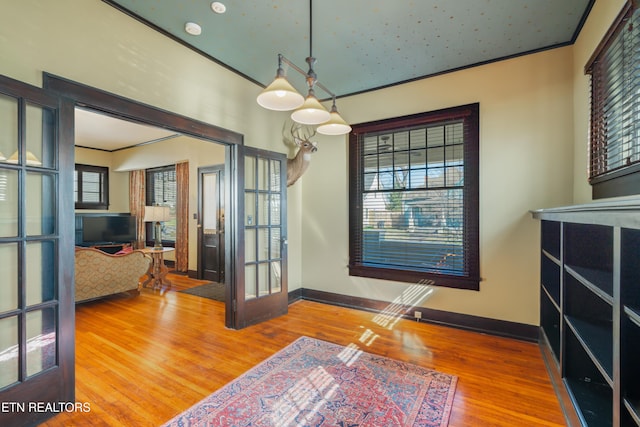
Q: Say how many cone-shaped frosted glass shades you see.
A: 3